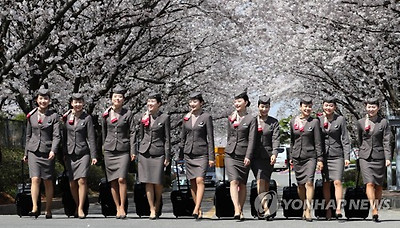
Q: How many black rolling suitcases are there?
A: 10